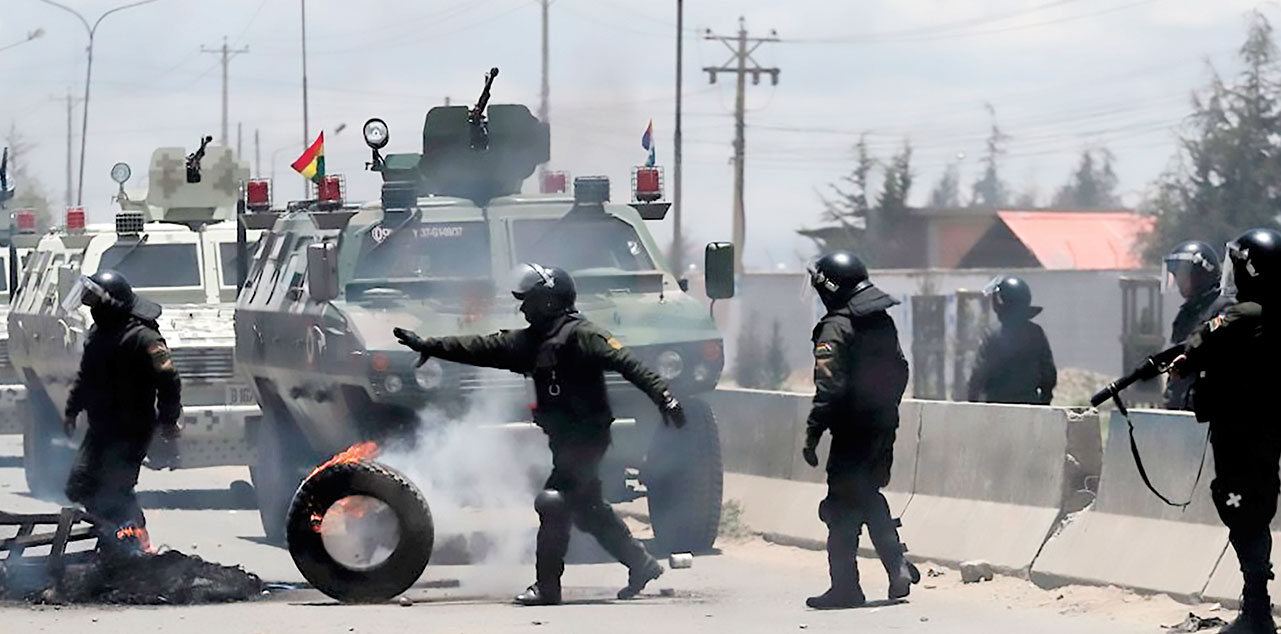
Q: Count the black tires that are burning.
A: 1